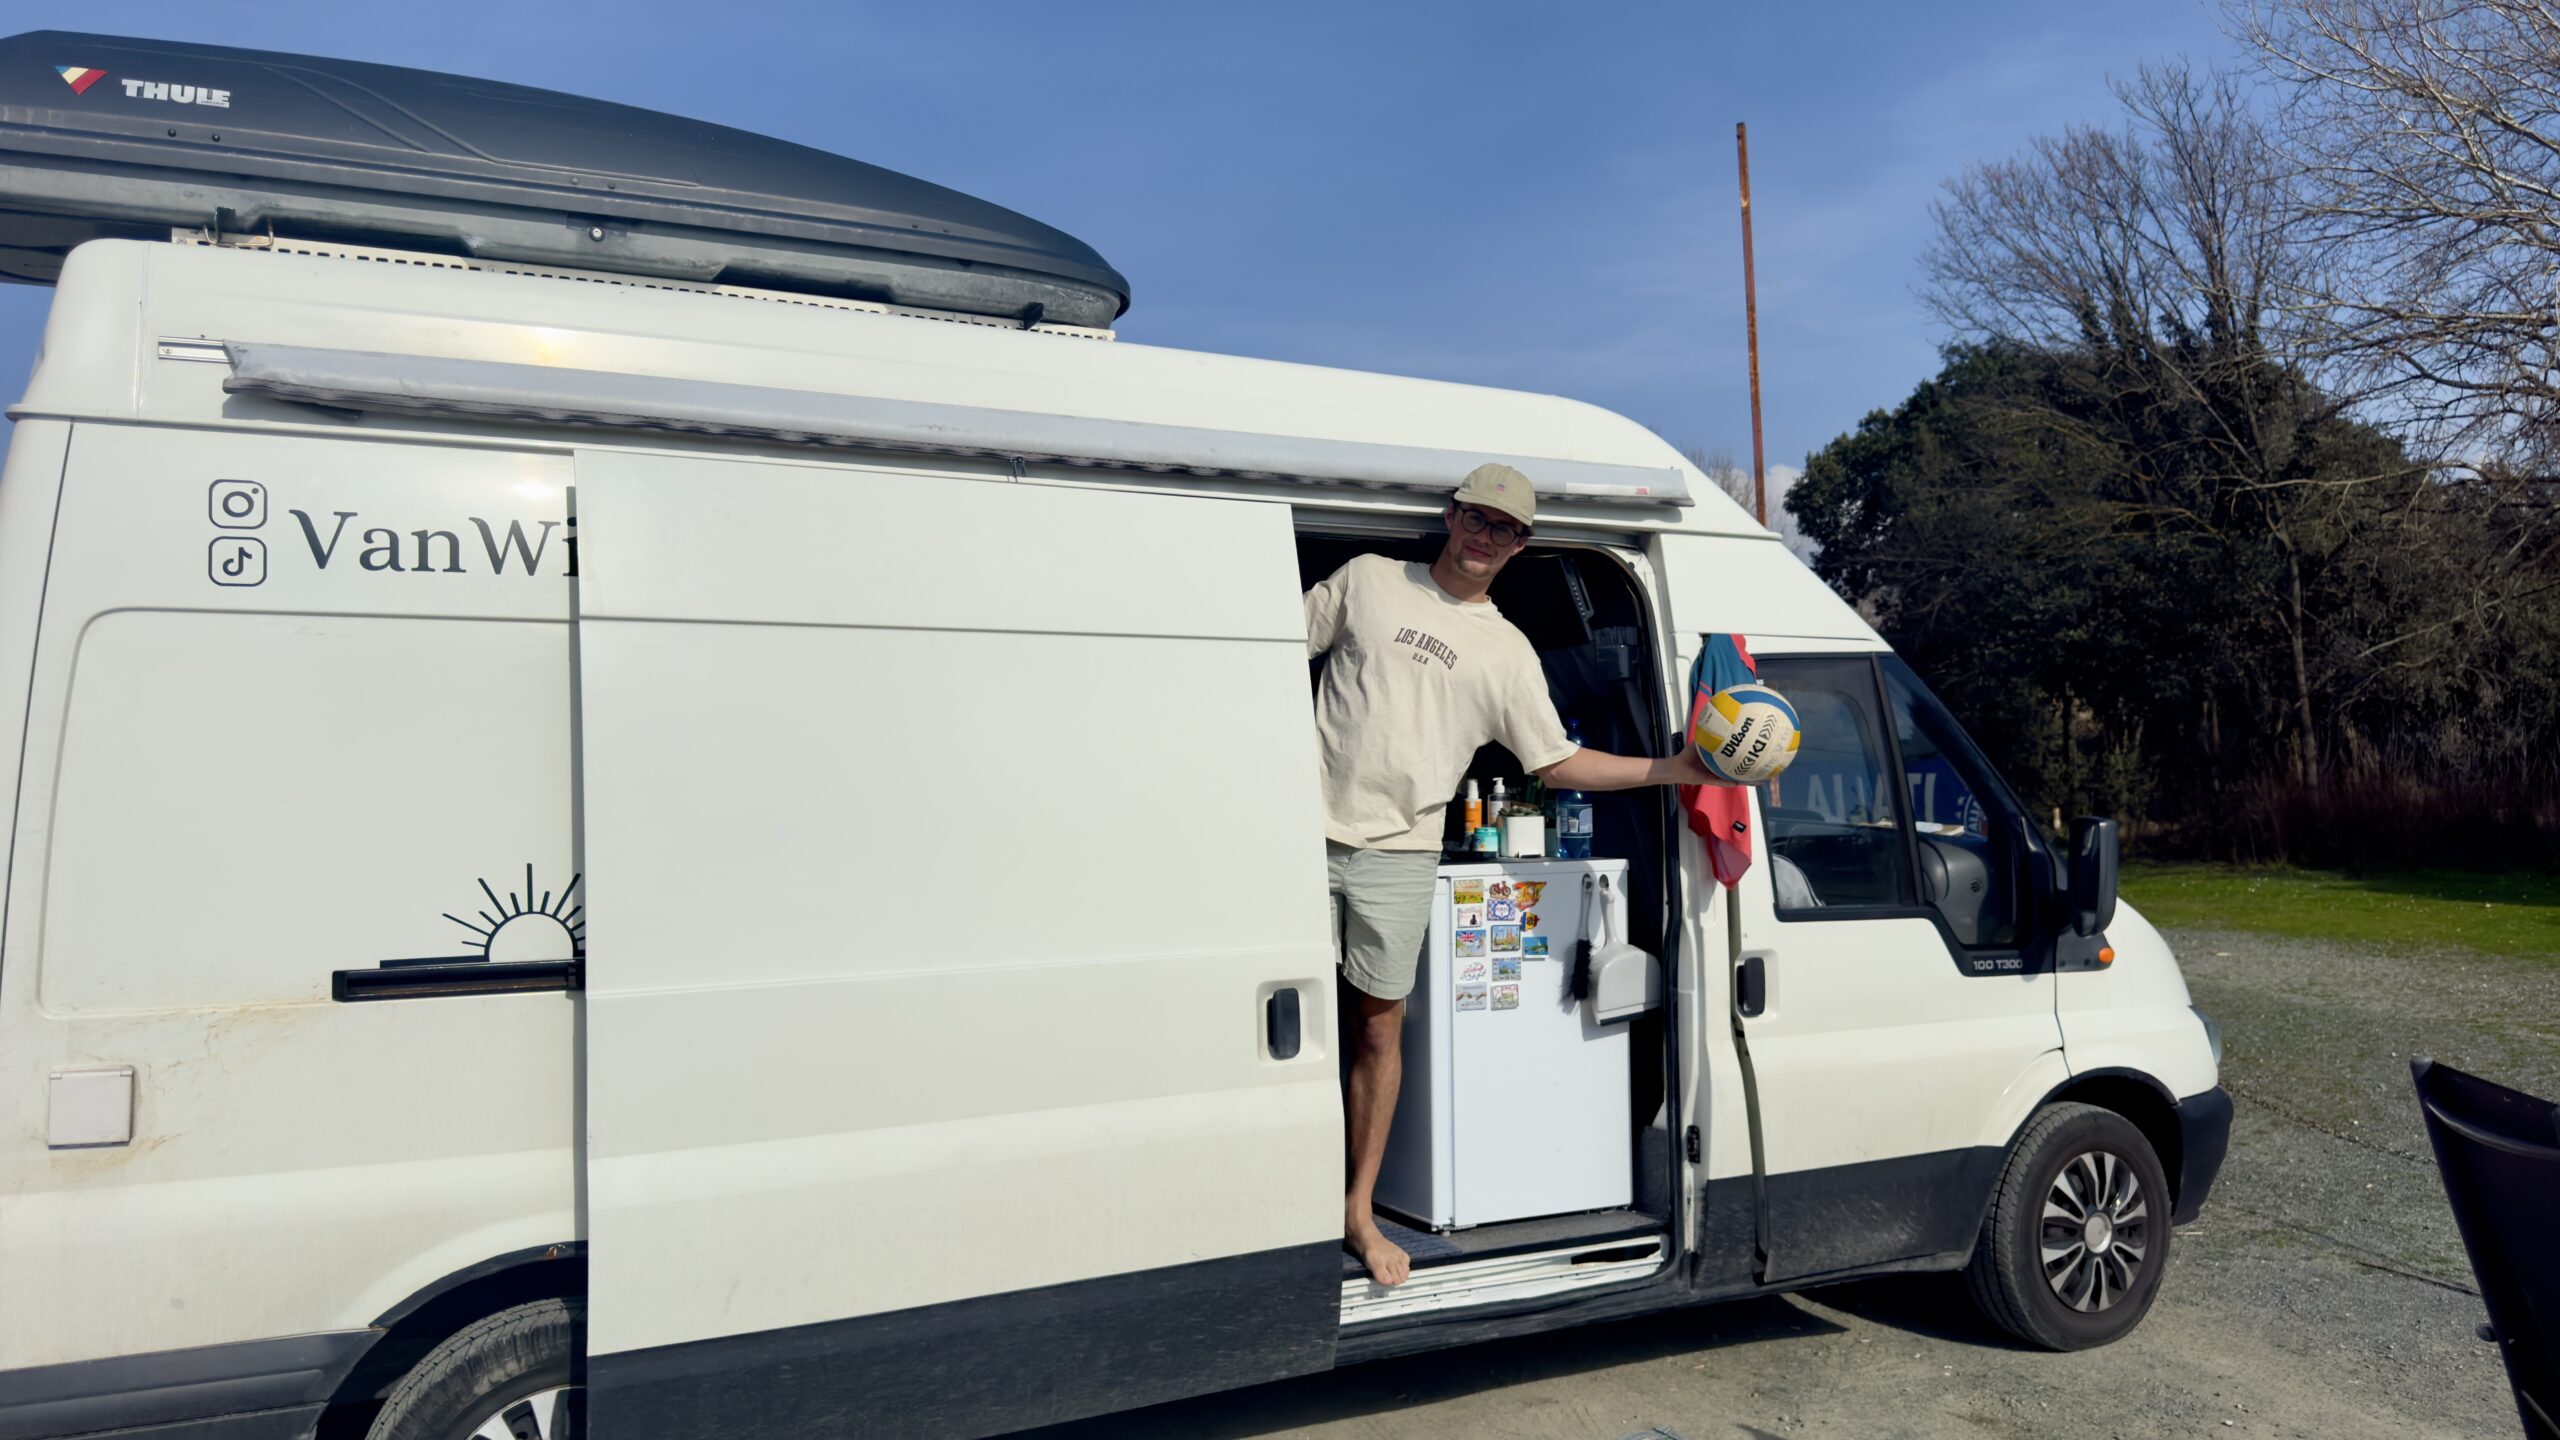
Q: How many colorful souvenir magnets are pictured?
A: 13